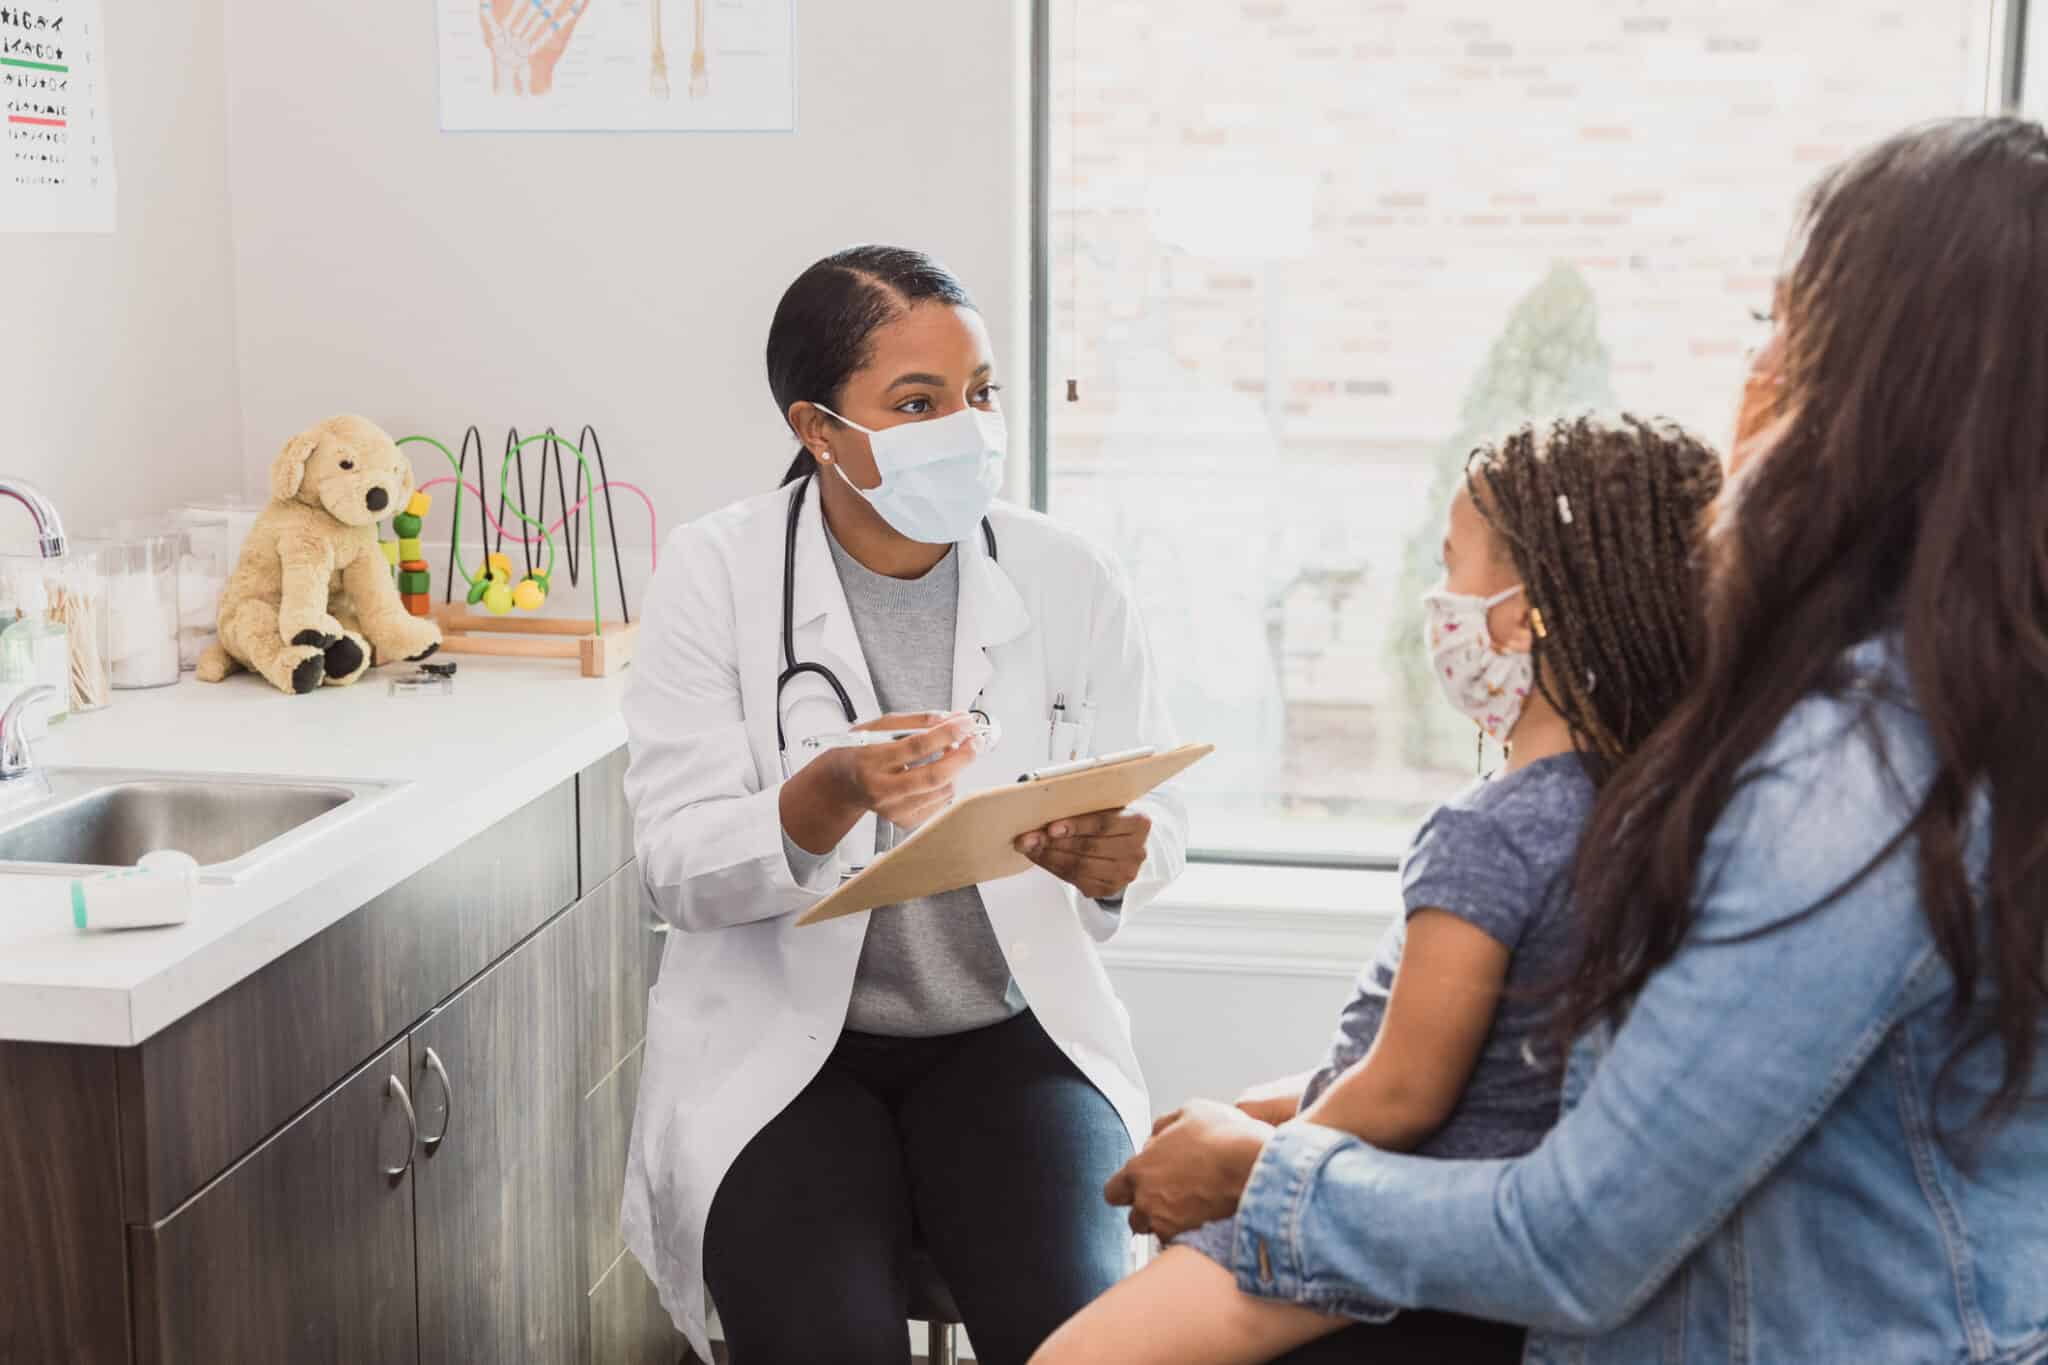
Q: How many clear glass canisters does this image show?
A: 3